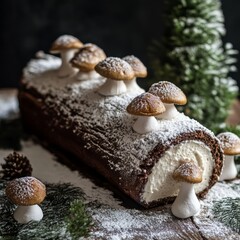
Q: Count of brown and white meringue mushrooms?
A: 9